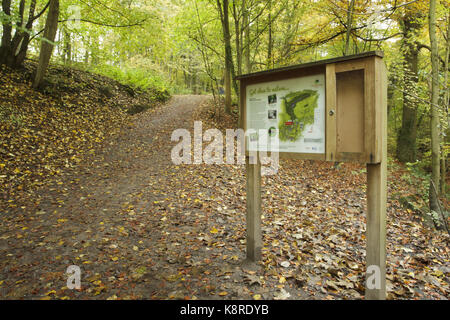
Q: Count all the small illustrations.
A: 3